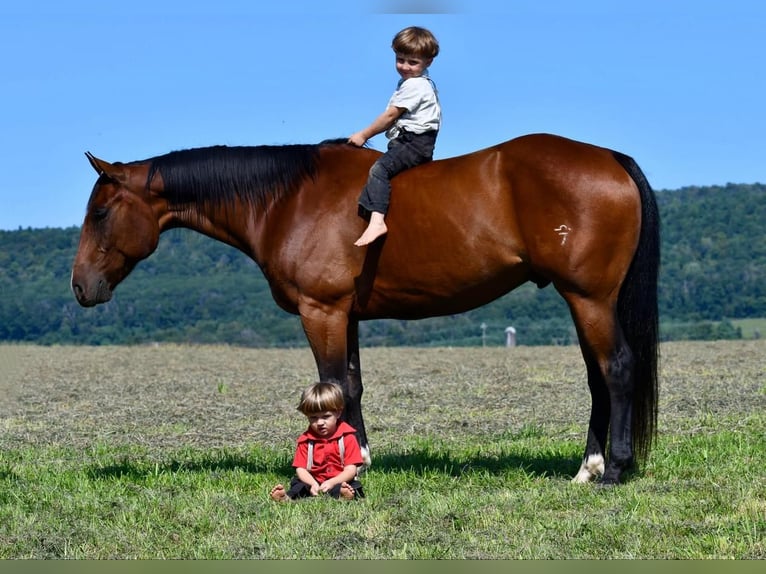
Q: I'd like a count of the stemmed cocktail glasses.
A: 0